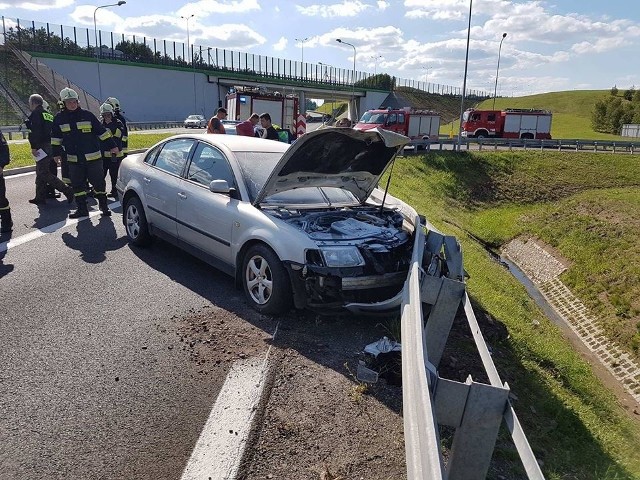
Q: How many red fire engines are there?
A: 3